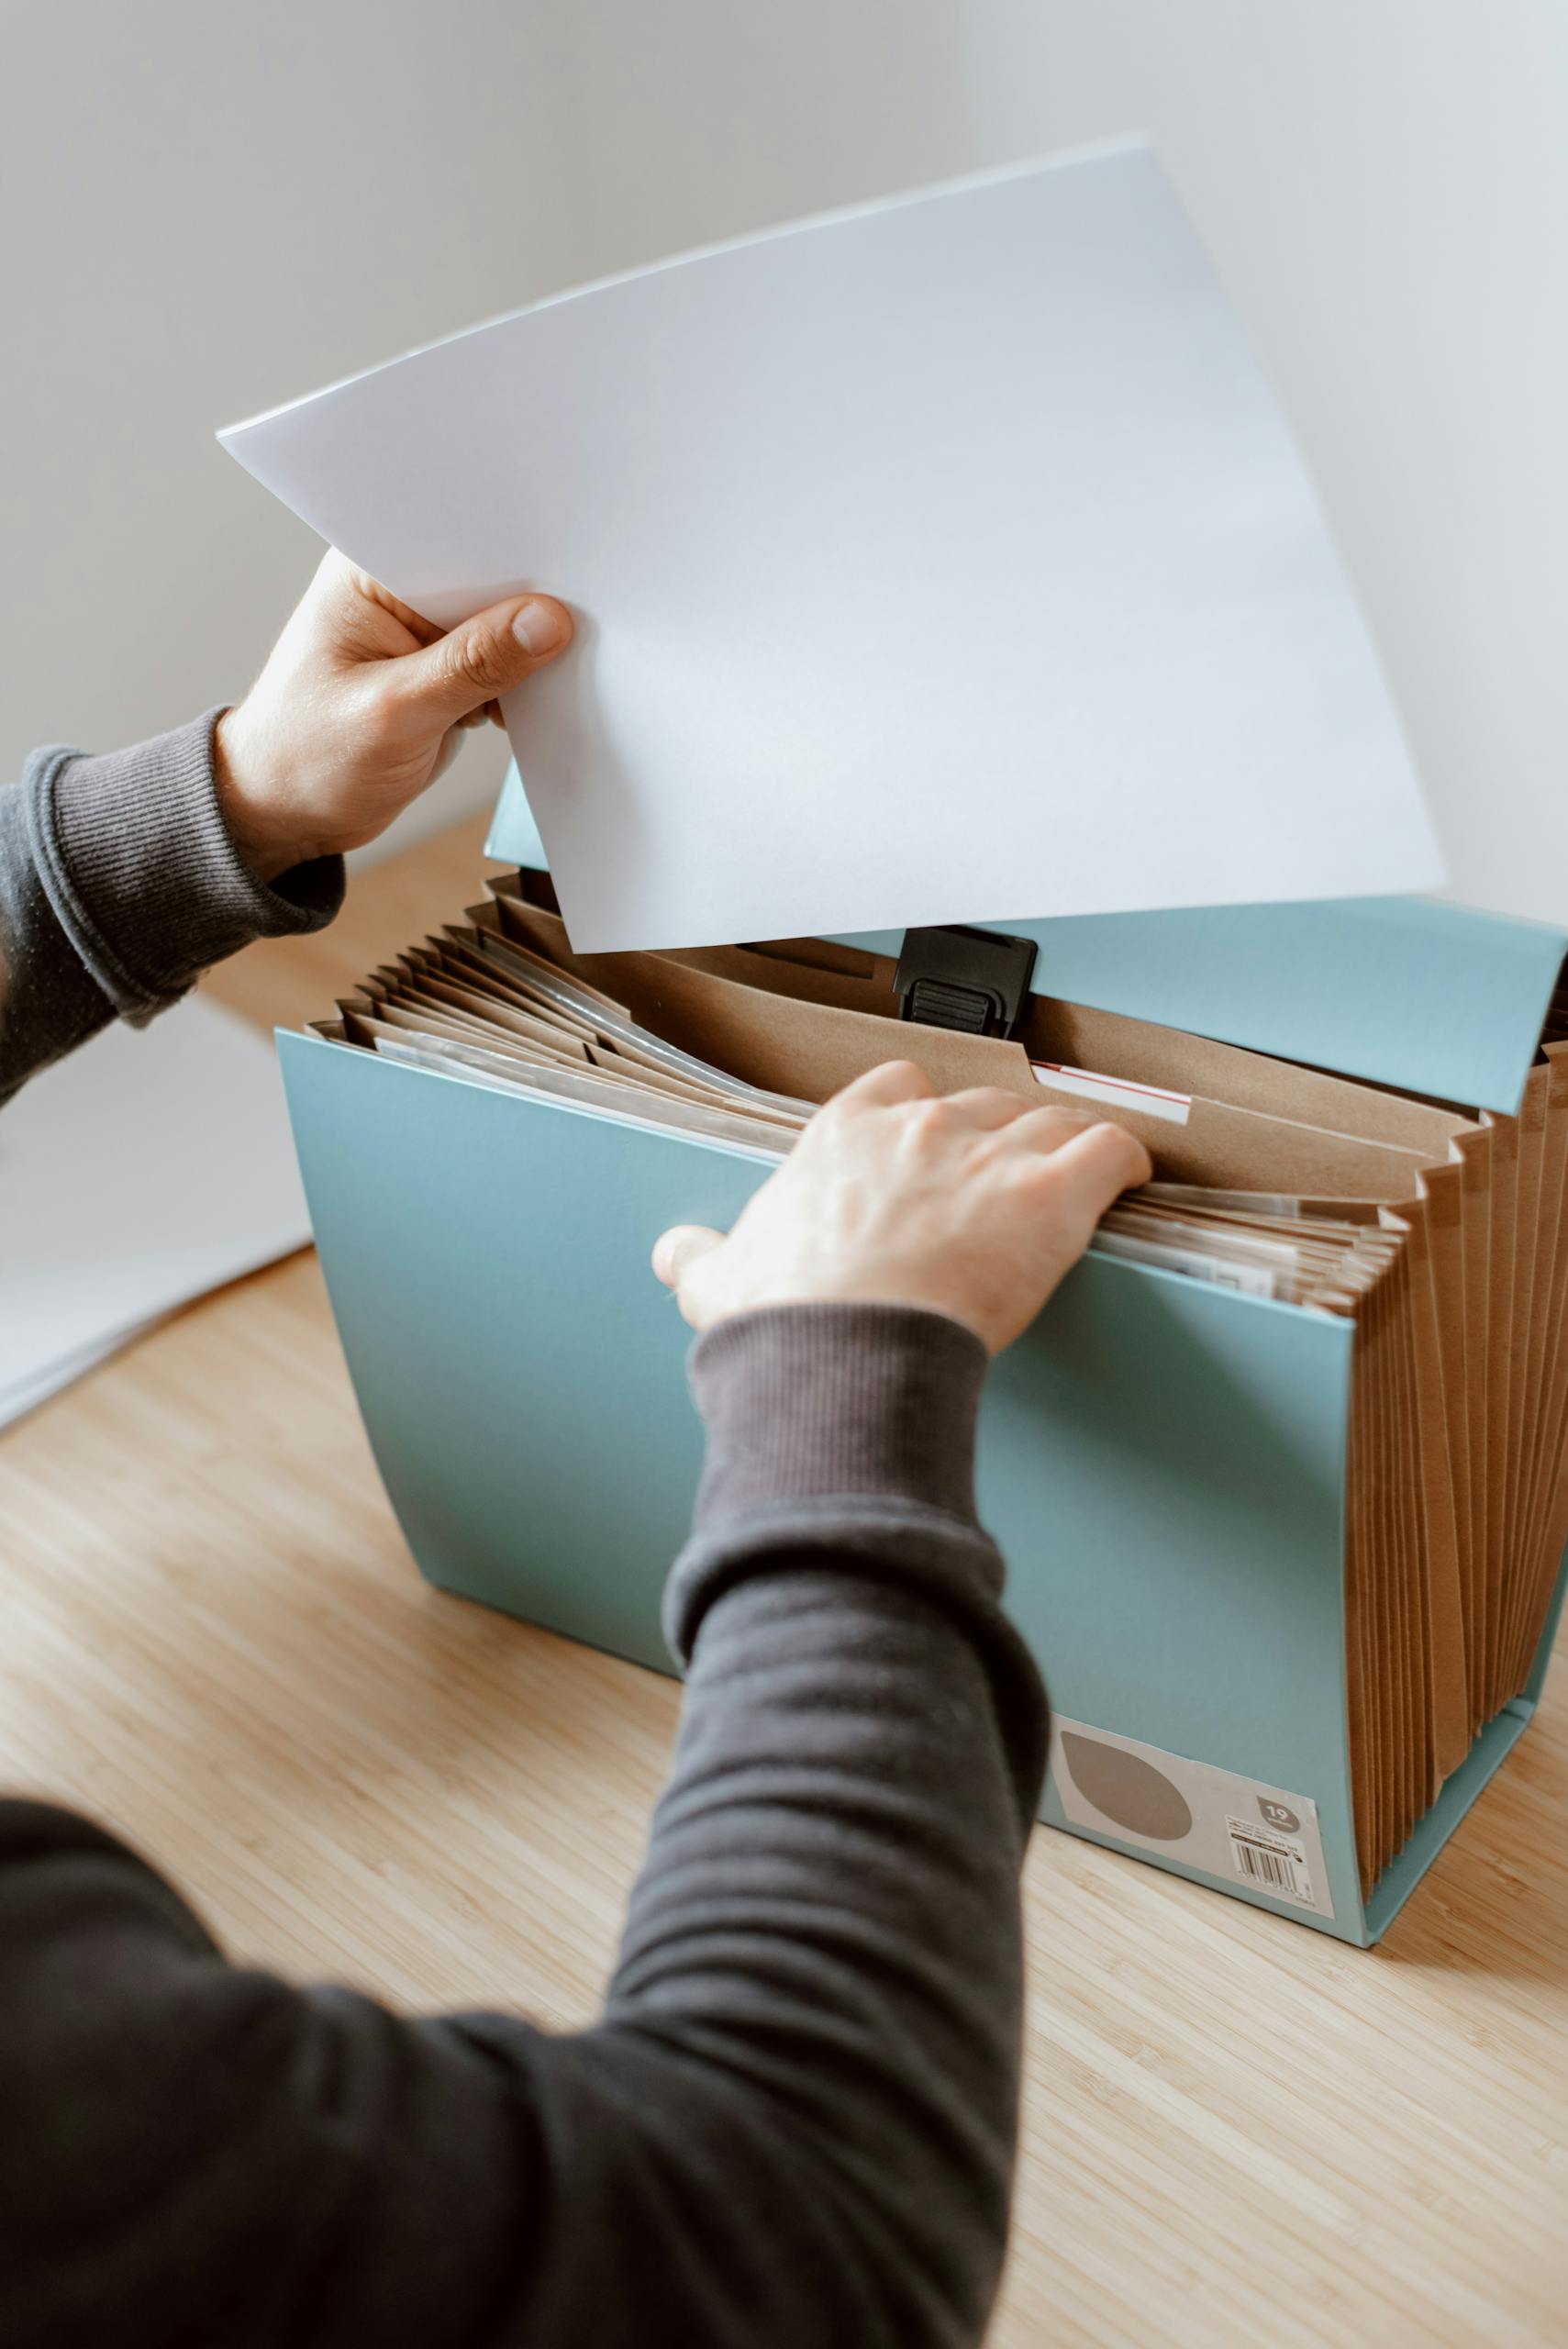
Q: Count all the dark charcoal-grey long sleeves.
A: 2